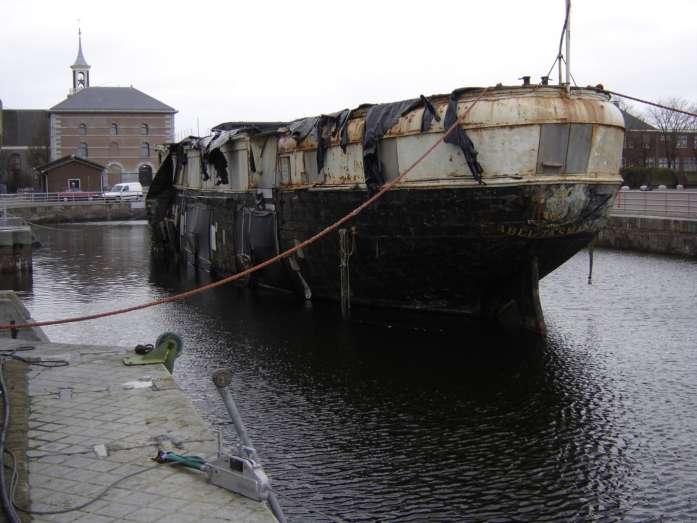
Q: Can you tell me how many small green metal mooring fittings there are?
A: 1